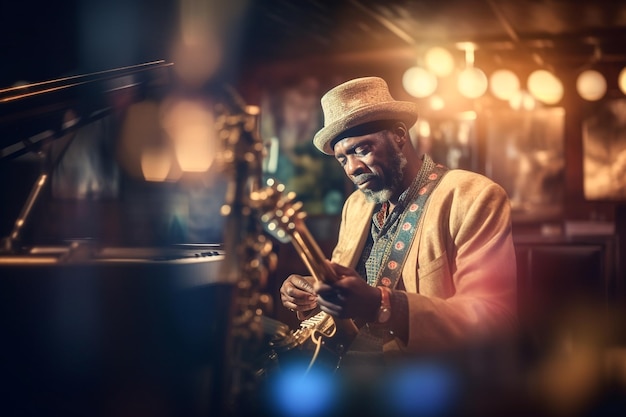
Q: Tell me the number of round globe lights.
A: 7